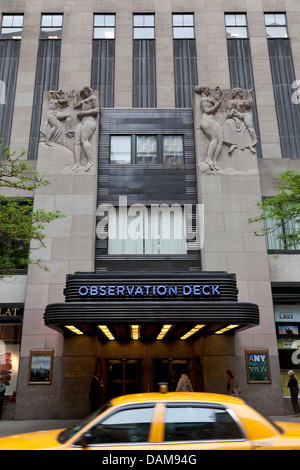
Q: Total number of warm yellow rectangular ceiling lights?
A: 6